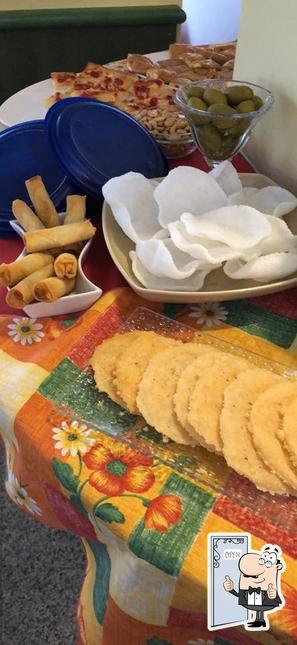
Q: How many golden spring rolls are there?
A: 8